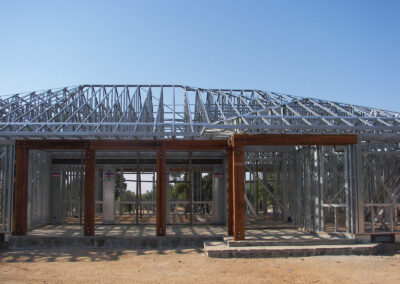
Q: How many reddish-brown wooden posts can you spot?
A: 5